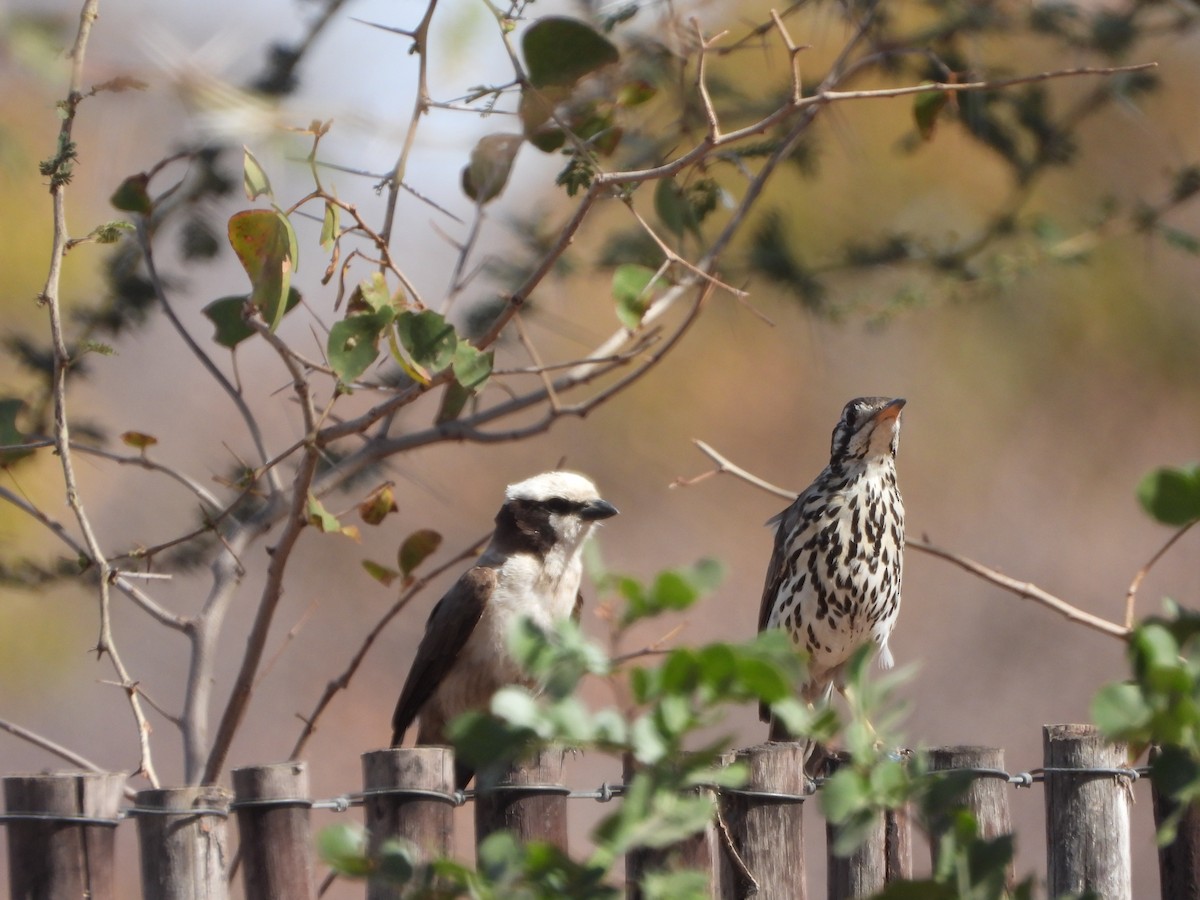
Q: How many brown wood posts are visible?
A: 11